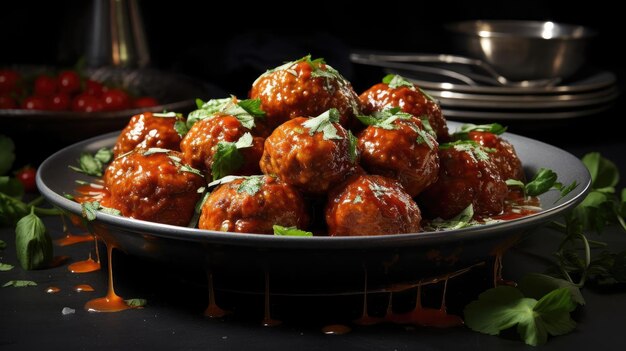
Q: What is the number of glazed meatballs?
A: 11